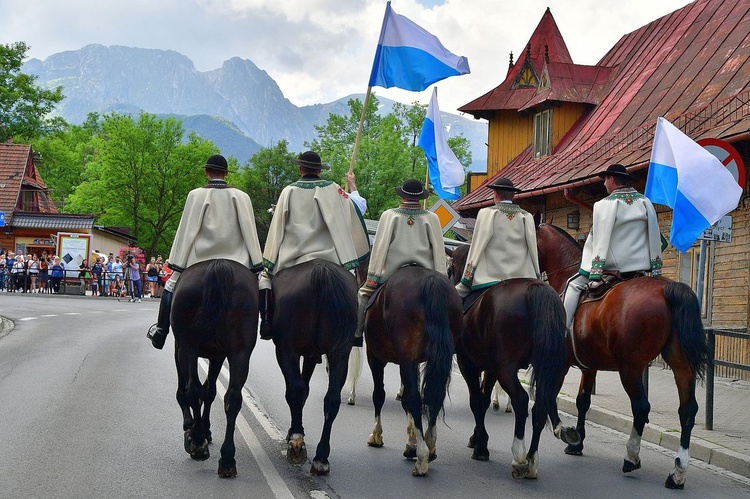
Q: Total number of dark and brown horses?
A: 5